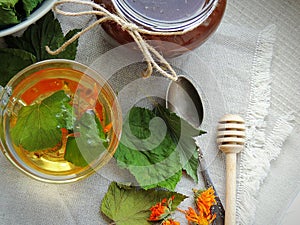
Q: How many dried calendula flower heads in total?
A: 4